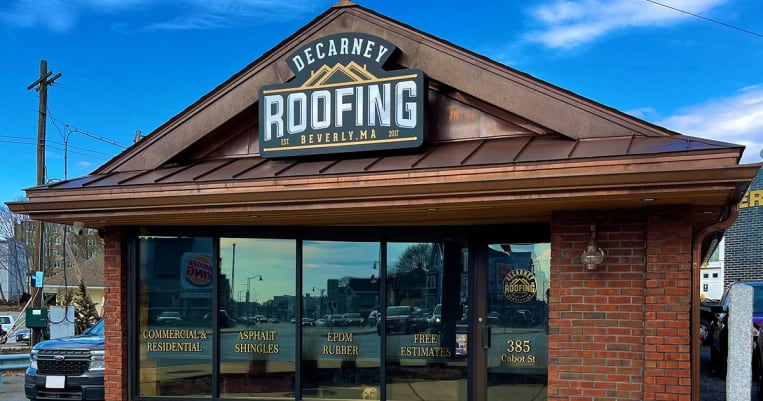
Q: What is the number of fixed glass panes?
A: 4